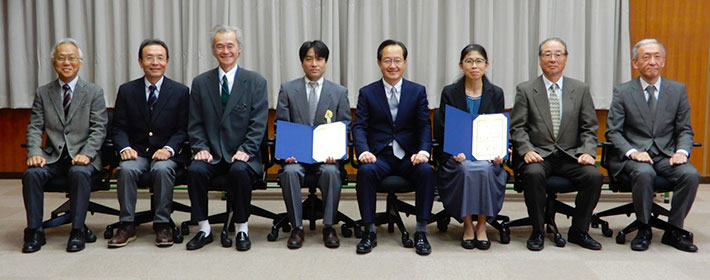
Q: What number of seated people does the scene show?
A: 8